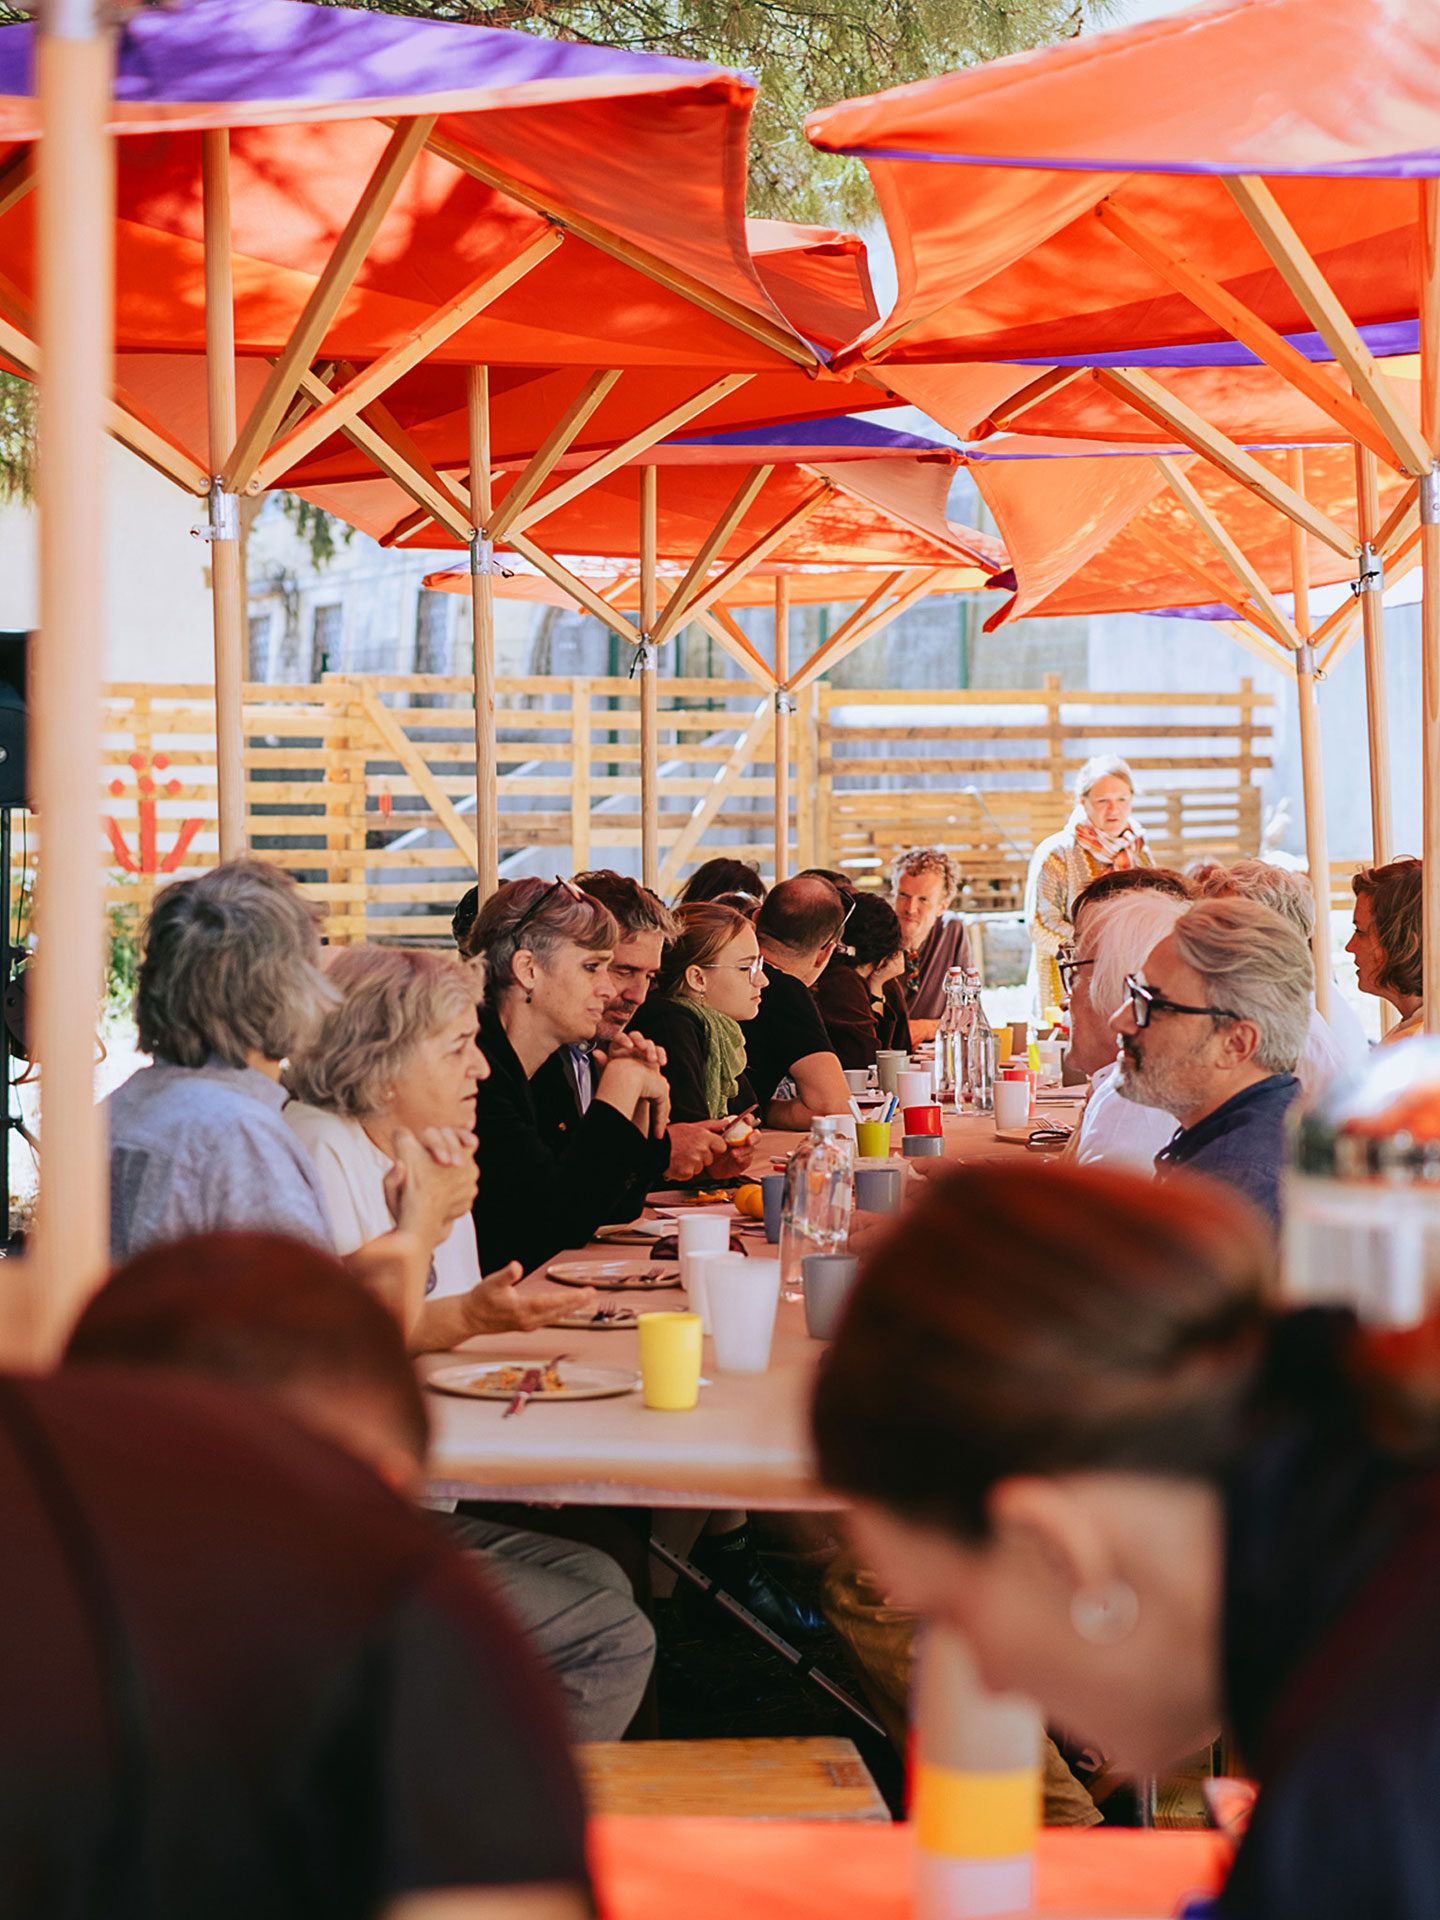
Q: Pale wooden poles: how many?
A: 8